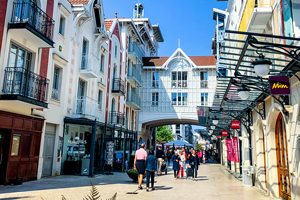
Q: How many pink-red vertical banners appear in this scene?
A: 2